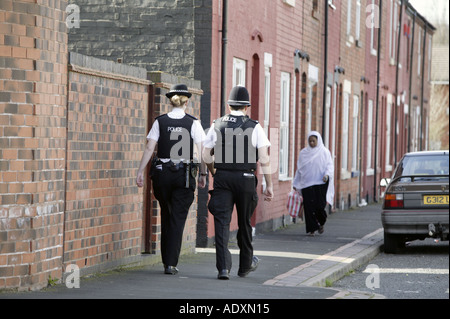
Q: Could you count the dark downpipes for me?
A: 6